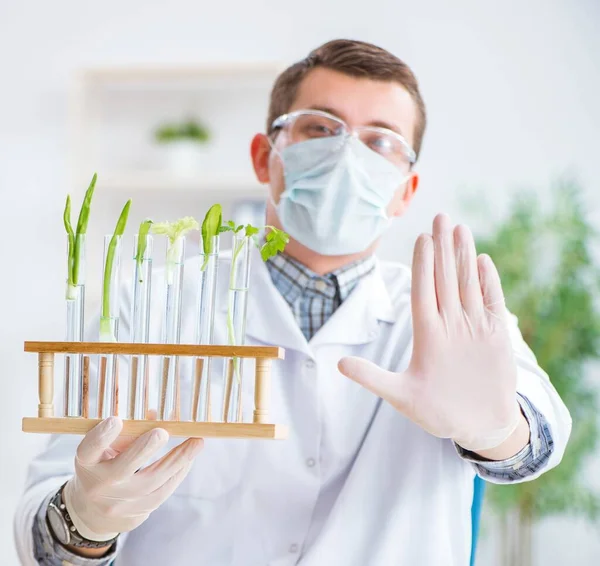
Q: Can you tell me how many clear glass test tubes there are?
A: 6